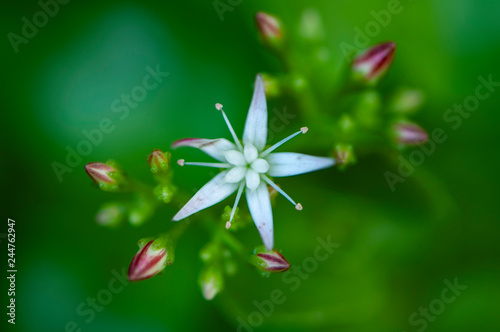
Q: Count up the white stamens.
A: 5